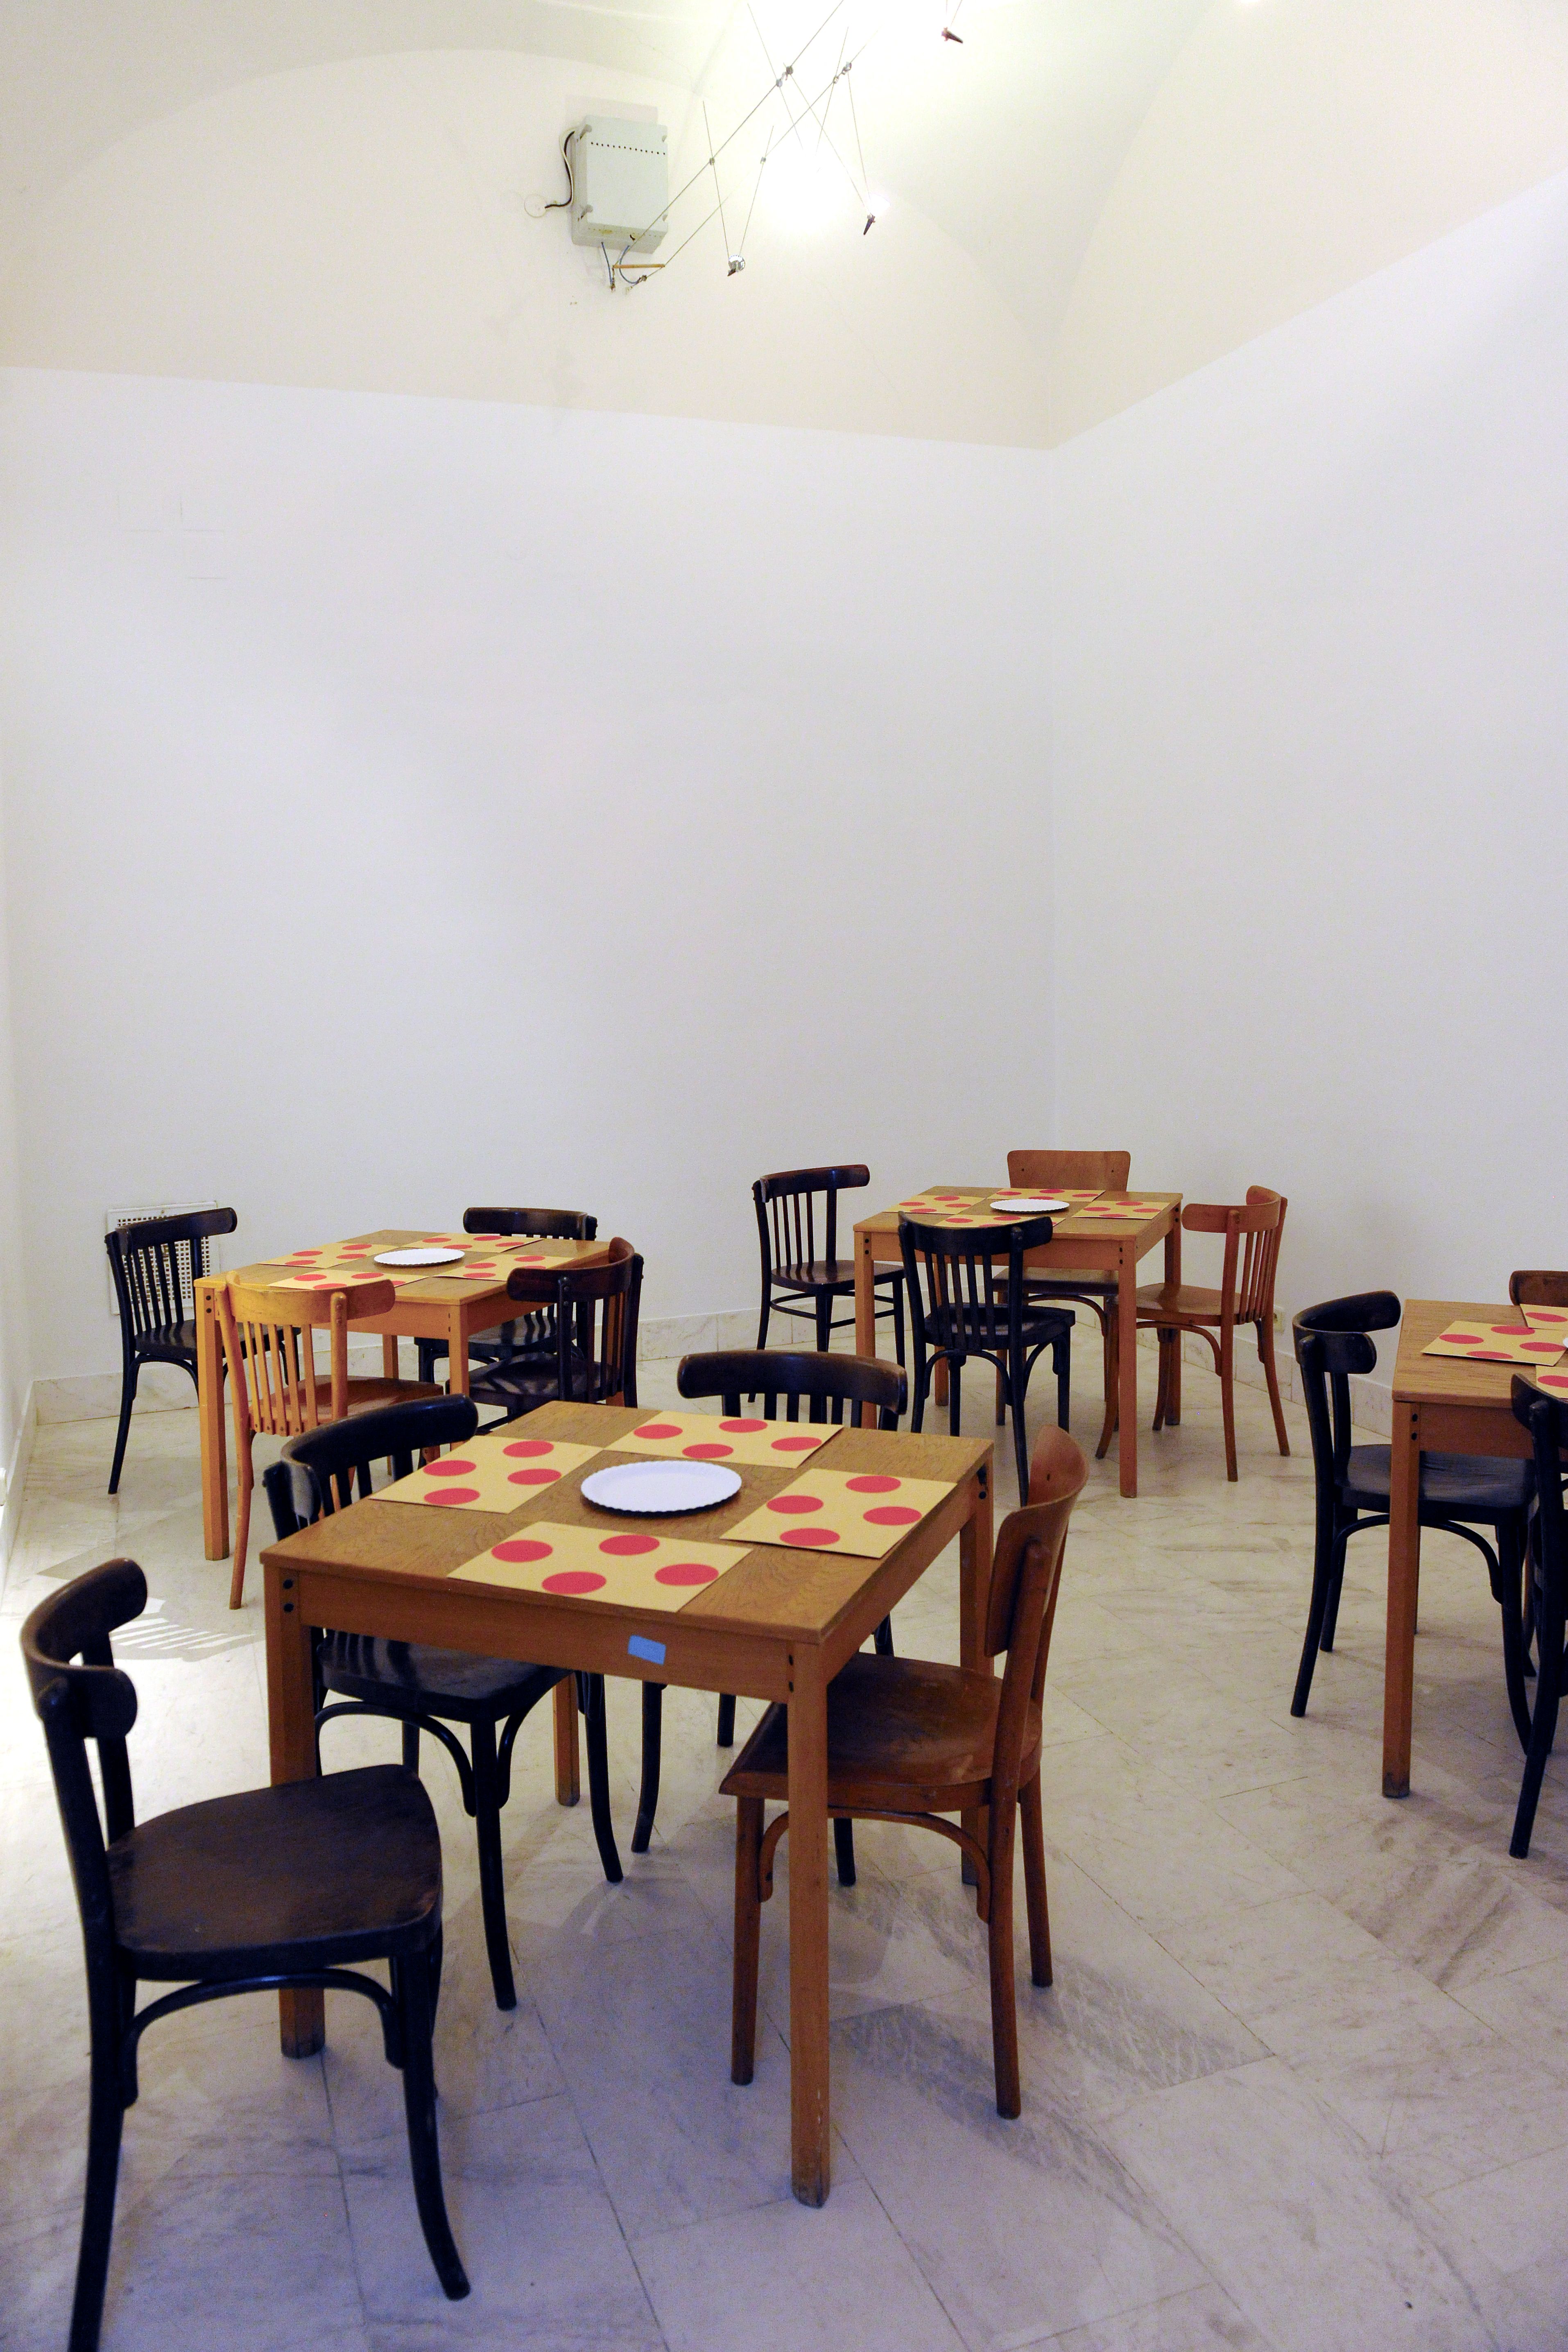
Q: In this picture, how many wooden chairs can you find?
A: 15